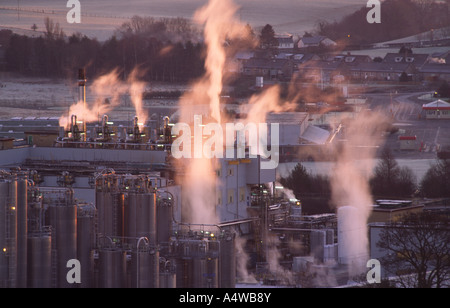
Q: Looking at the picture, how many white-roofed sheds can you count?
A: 1